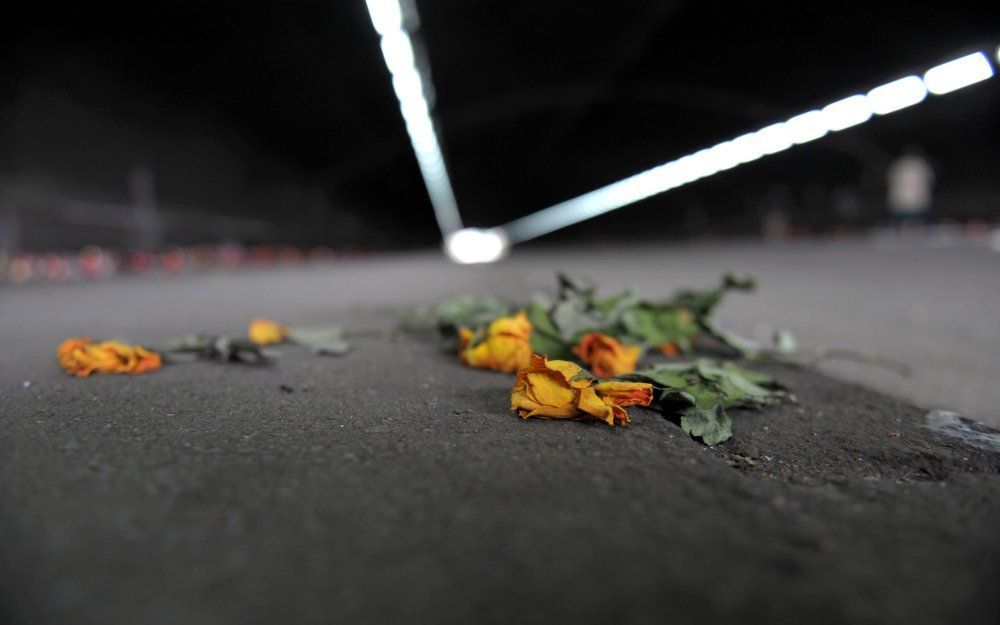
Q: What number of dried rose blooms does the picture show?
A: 5